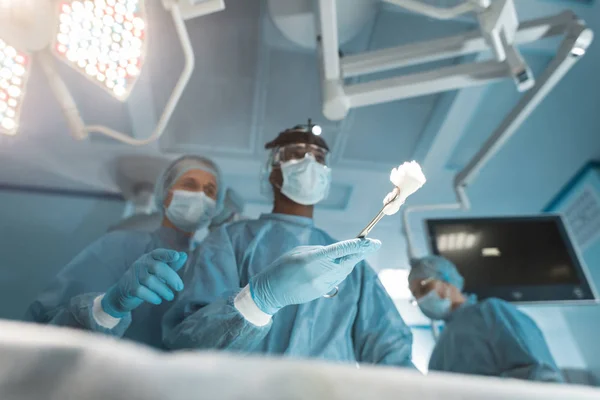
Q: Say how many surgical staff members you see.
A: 3